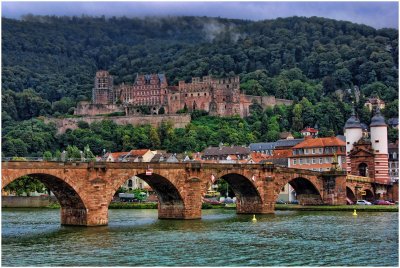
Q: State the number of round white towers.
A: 2